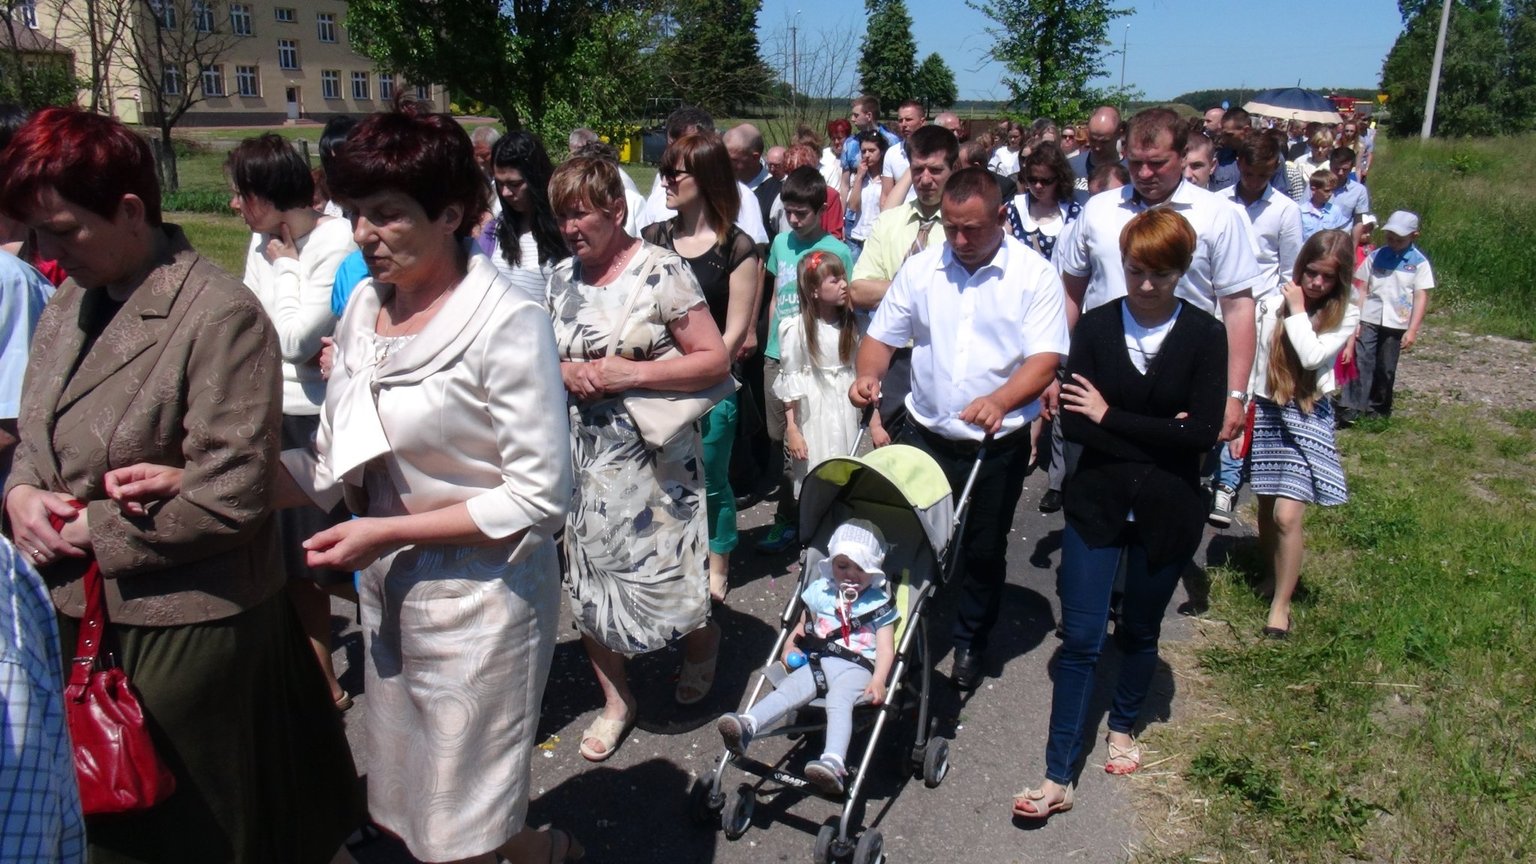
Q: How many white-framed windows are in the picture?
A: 14